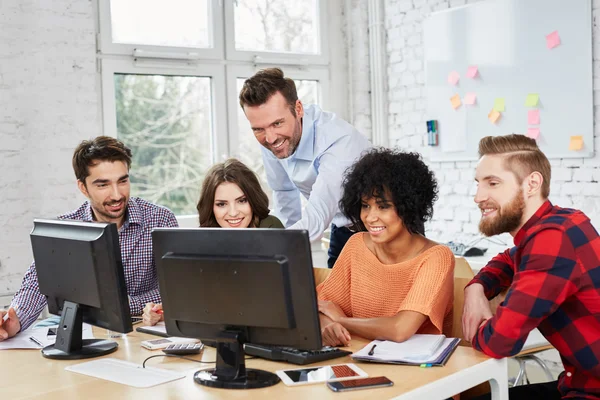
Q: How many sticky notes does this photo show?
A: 11